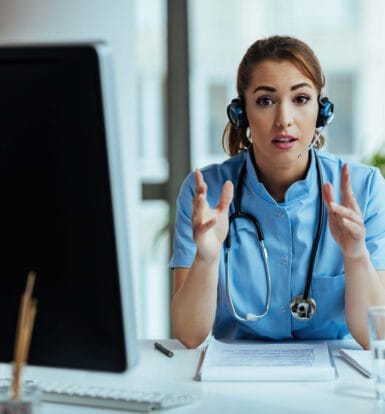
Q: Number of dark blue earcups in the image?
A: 2